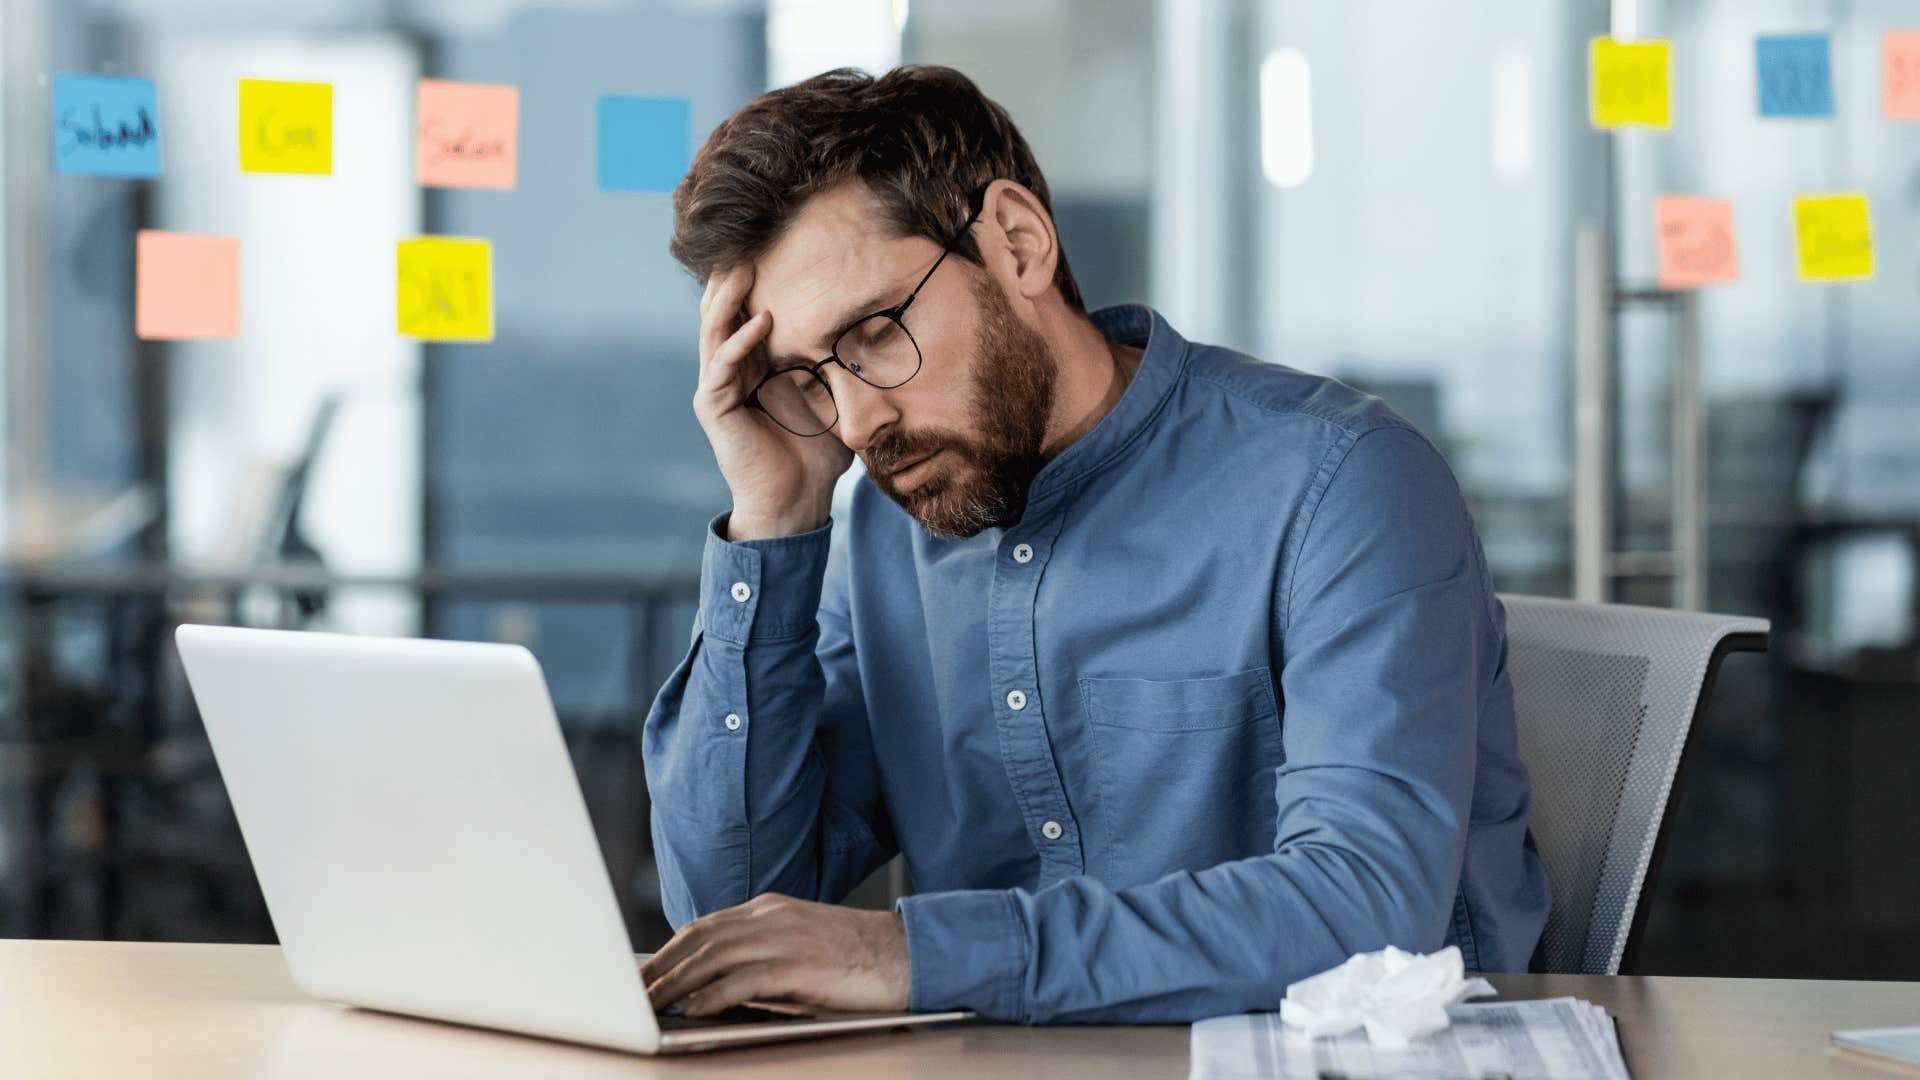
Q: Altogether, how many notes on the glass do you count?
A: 11